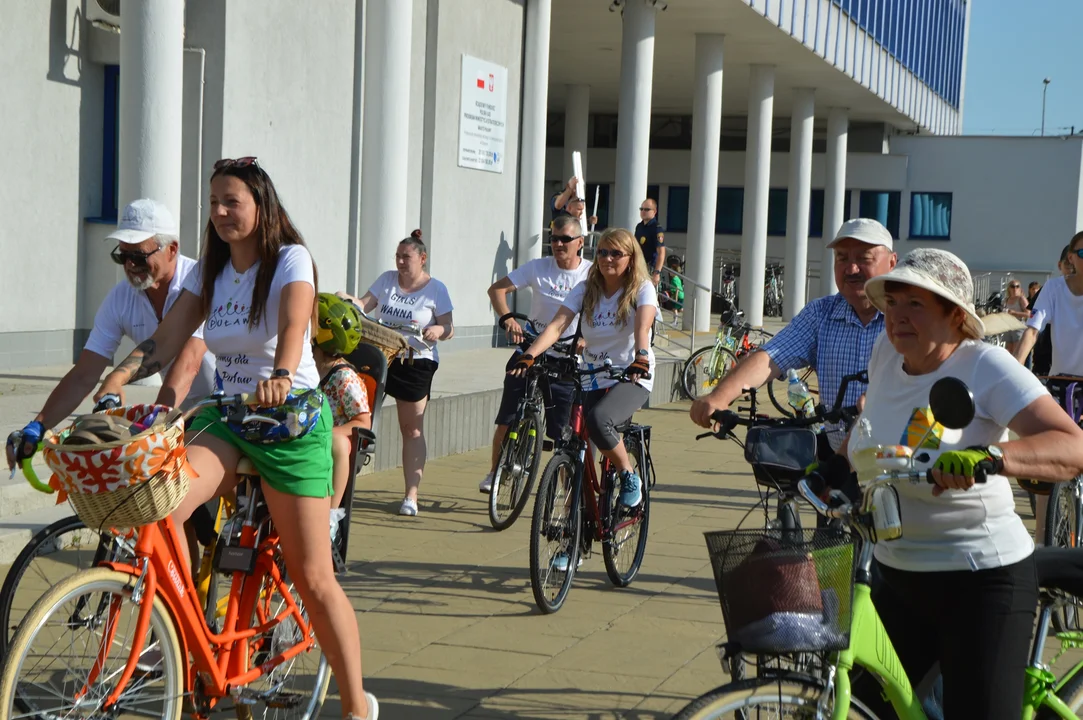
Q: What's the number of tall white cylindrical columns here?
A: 9